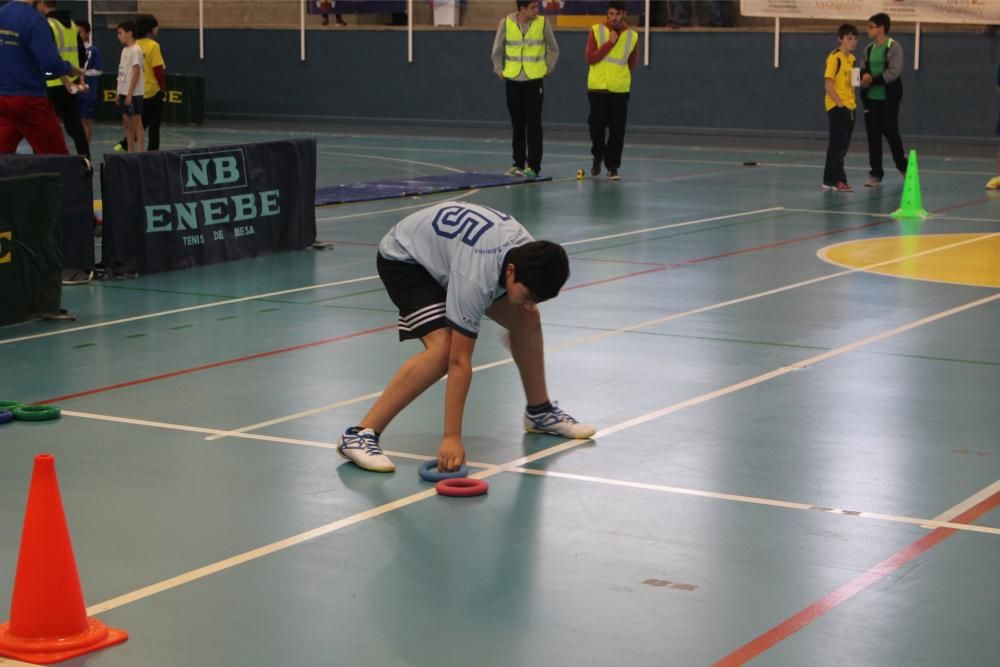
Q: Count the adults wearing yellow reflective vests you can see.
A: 3